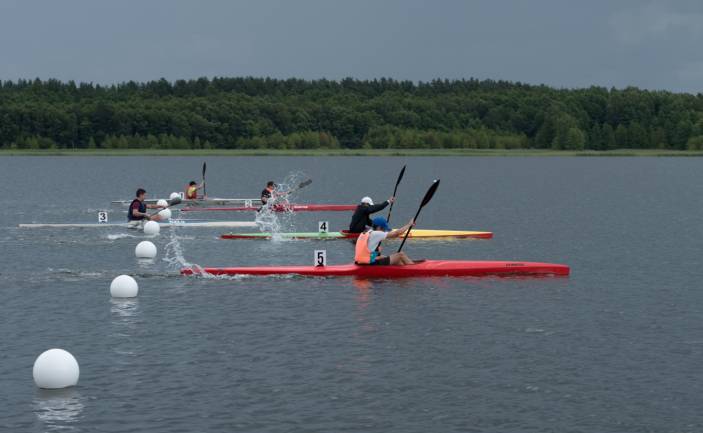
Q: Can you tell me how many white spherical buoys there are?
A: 7